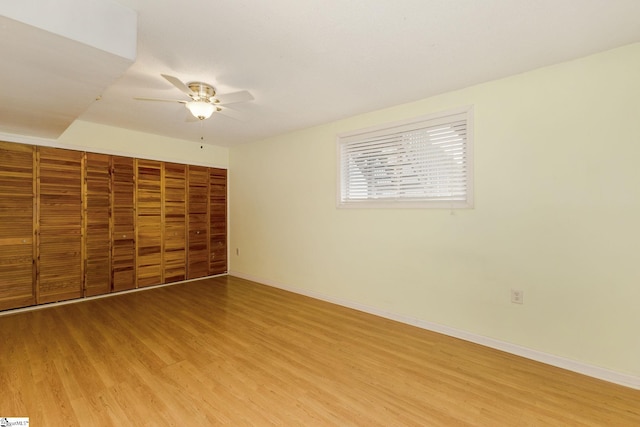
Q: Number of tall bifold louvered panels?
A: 8